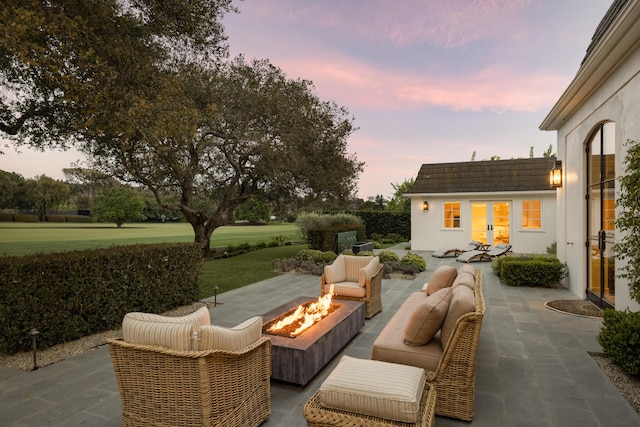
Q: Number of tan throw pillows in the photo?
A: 2